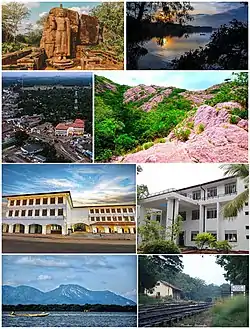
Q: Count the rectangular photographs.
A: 8